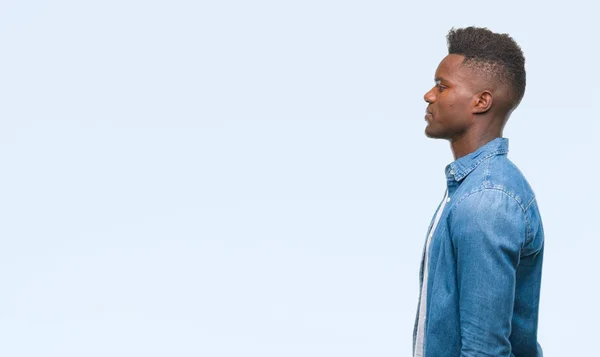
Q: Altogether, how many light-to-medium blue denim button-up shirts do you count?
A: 1